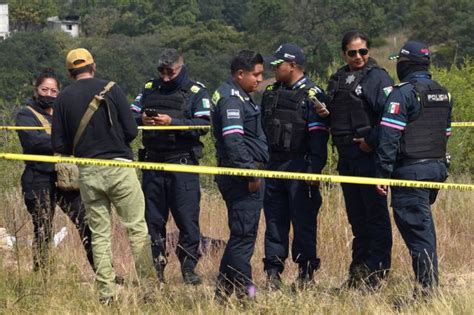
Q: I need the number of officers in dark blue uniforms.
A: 5